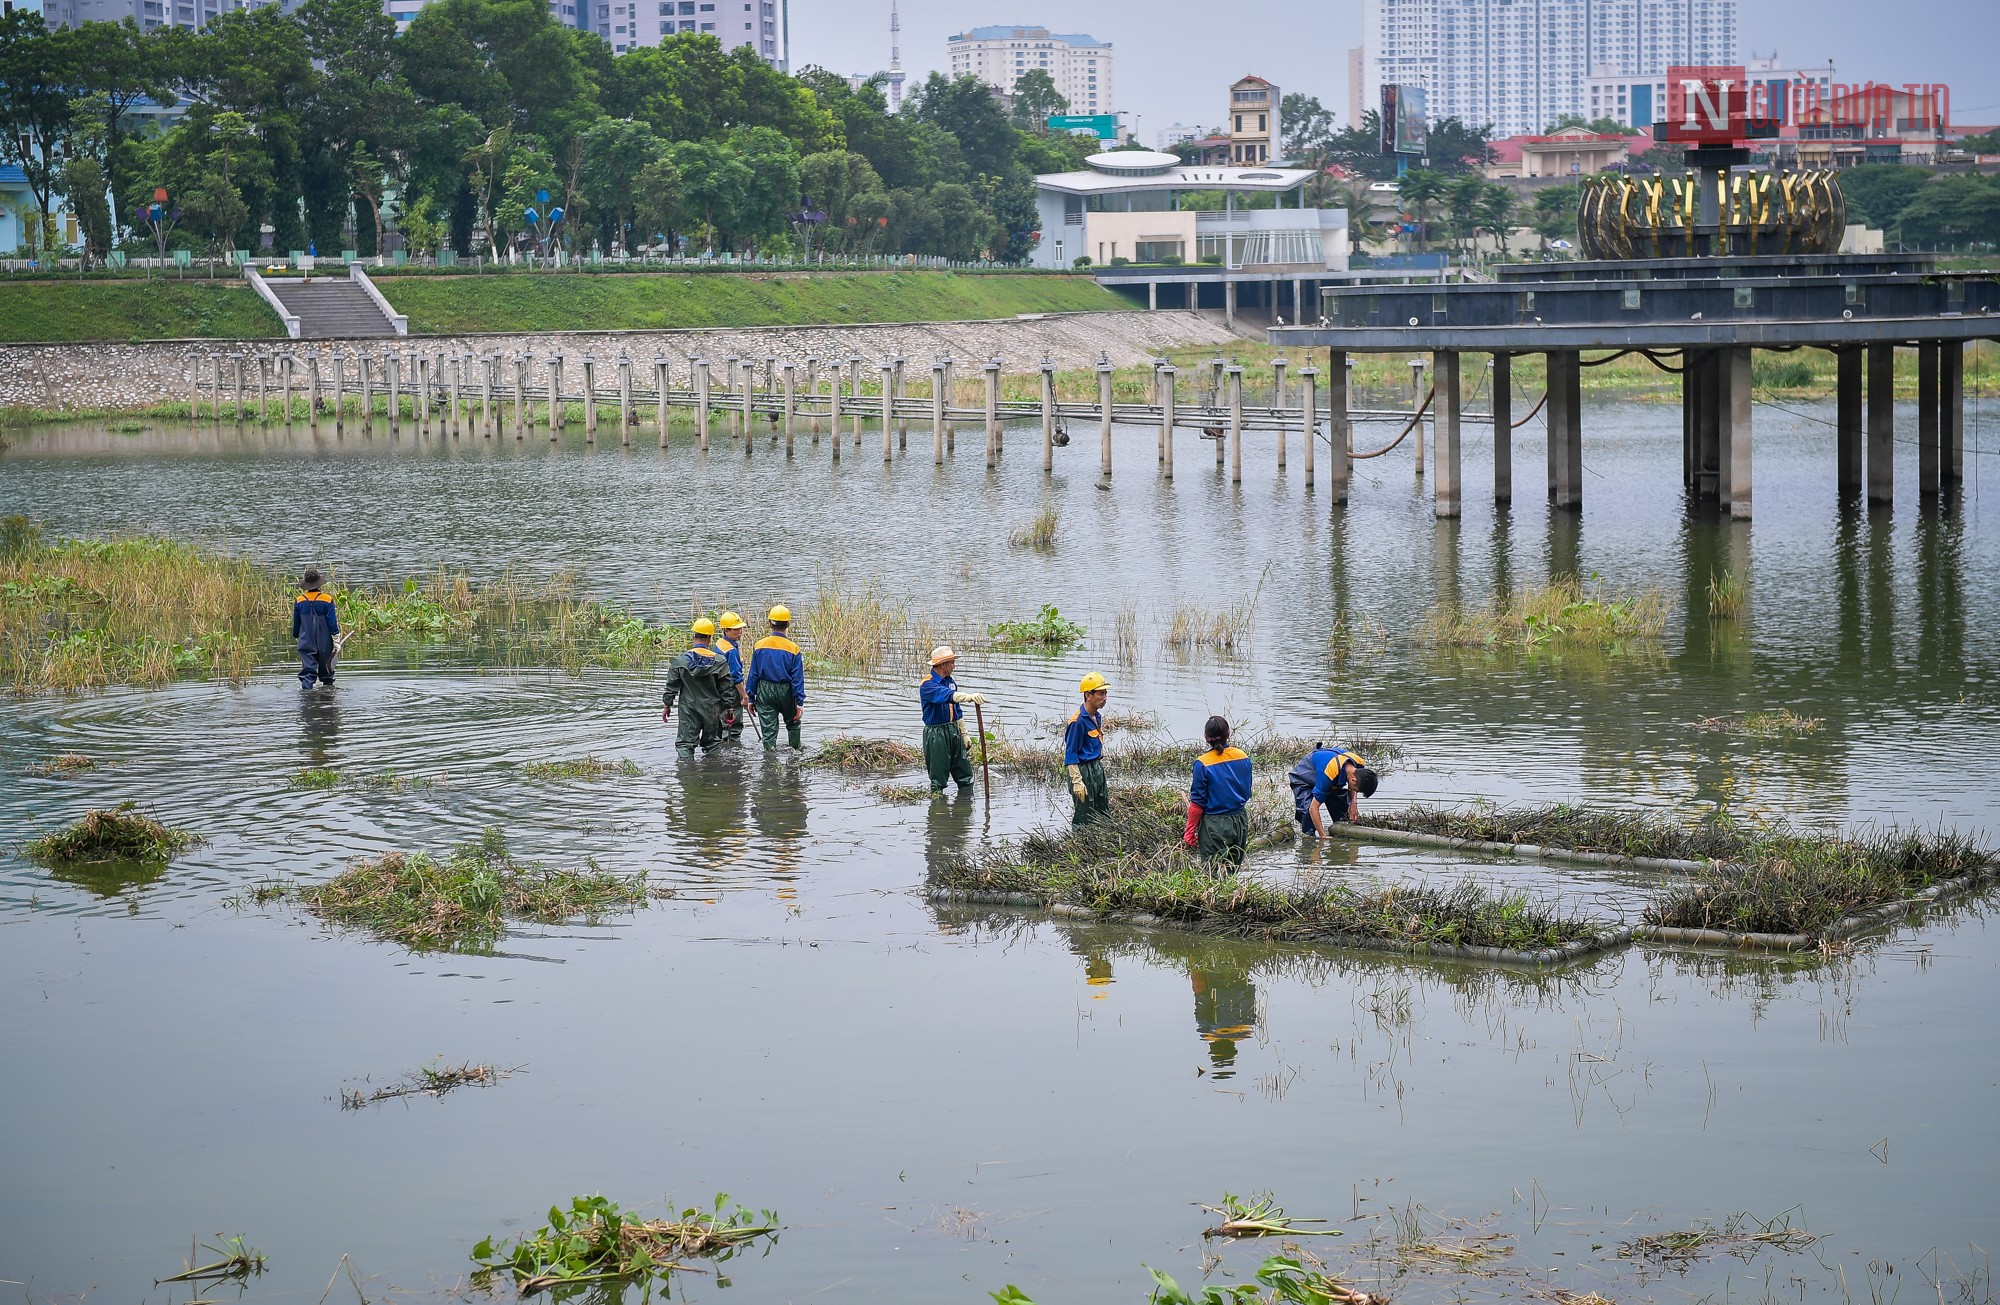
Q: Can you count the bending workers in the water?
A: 1